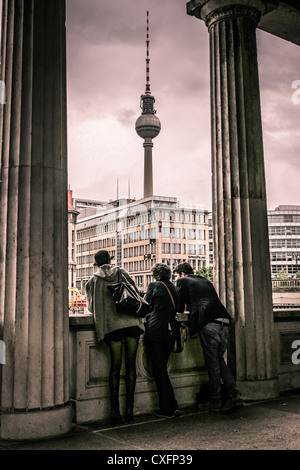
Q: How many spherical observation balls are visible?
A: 1